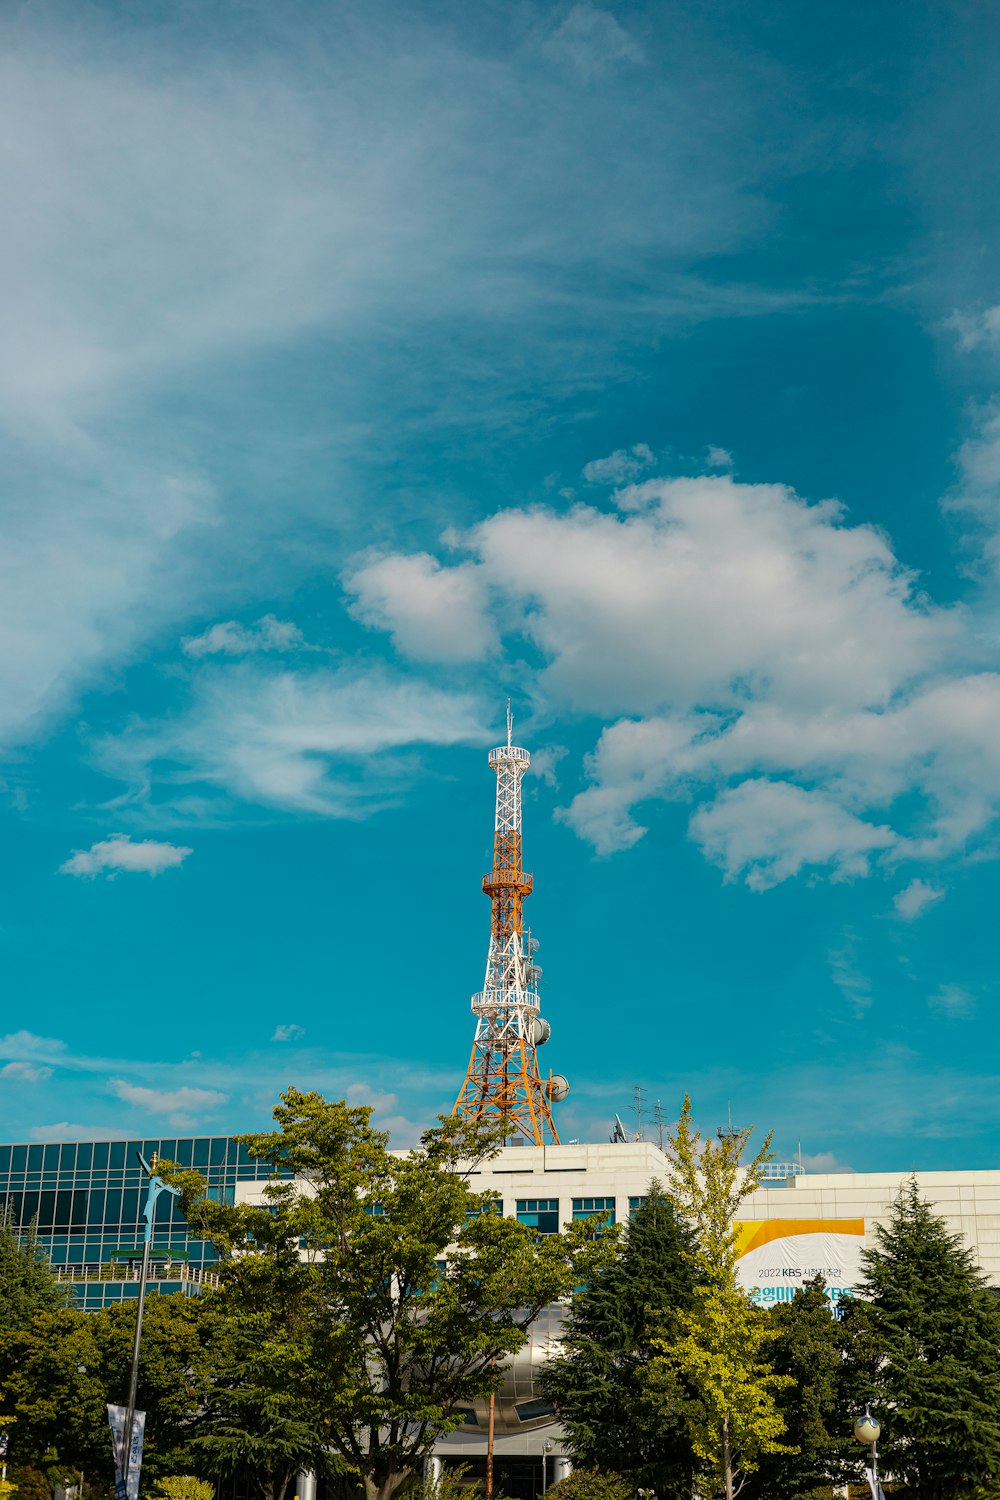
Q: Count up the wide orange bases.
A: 1